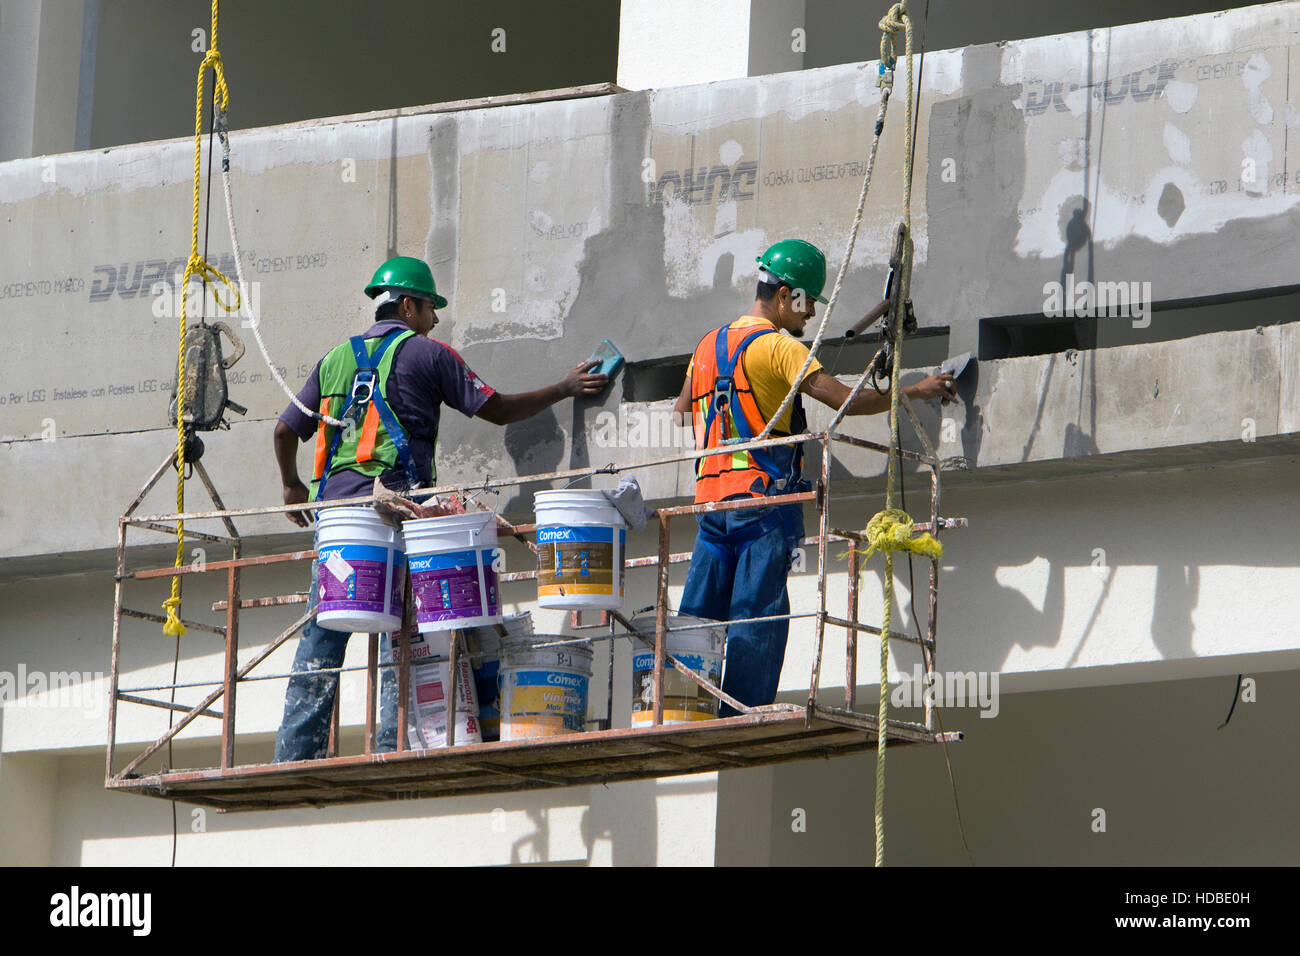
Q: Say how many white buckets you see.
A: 6